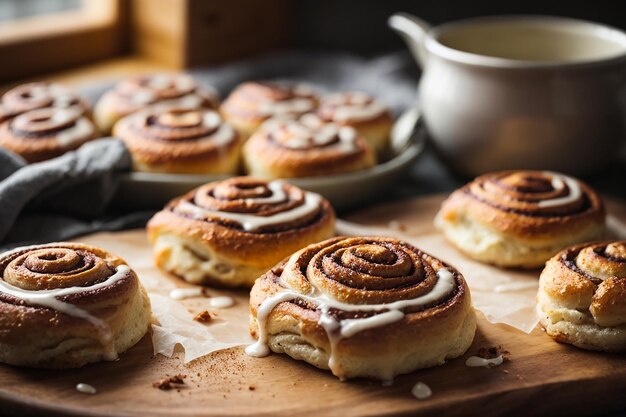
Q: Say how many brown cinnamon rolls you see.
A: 12